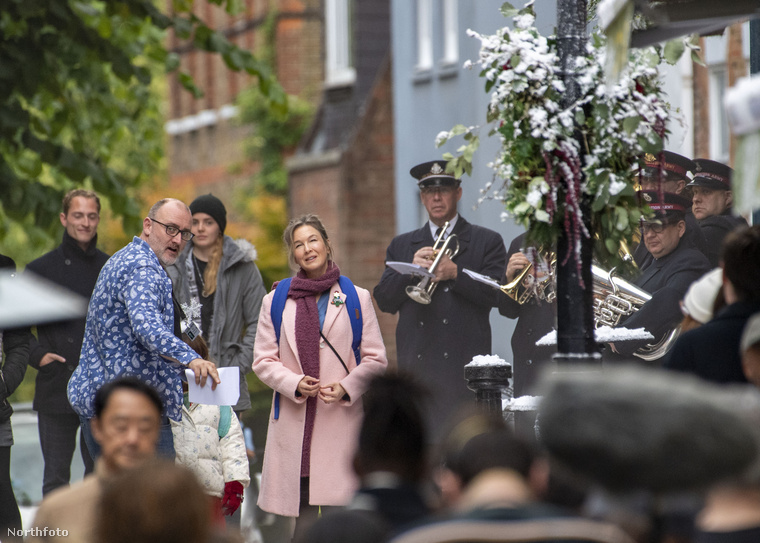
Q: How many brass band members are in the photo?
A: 5